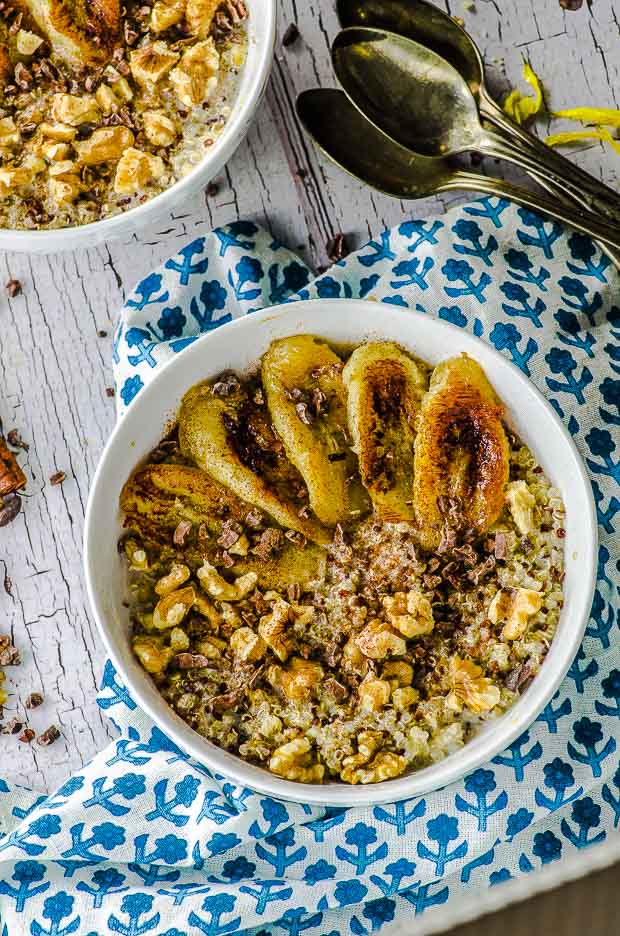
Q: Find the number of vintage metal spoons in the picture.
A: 3